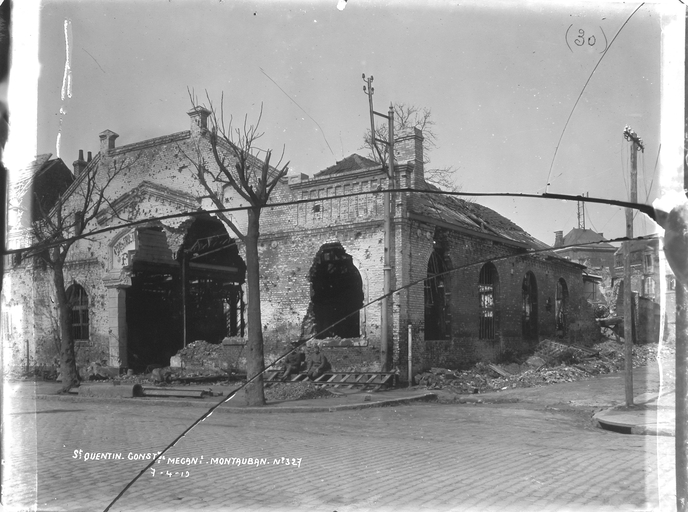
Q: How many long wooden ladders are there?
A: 1